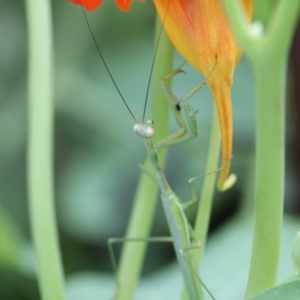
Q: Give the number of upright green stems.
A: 4